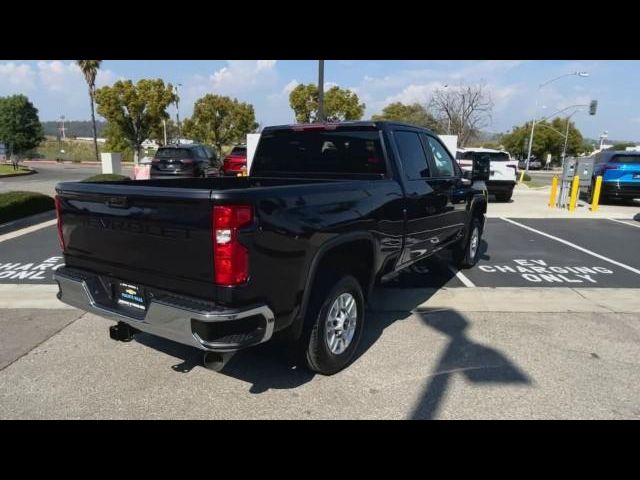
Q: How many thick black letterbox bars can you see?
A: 2